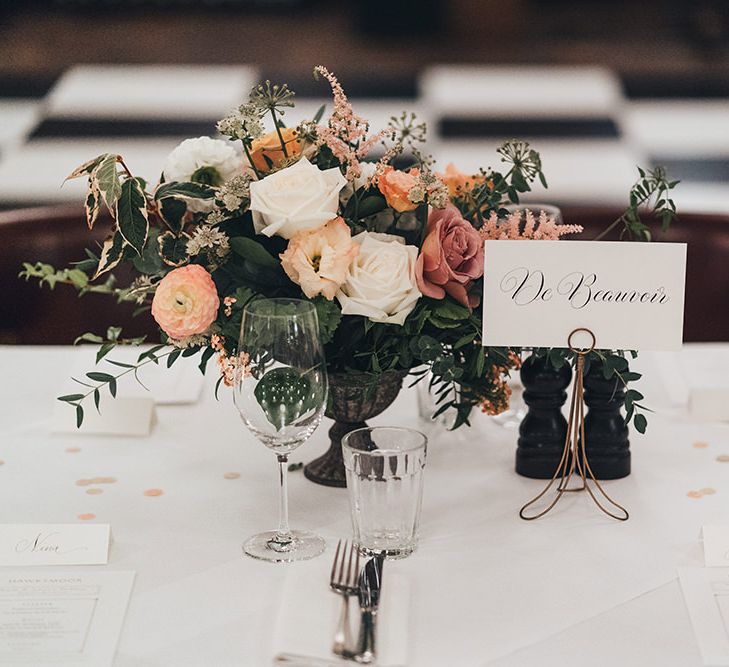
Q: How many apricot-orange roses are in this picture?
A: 3